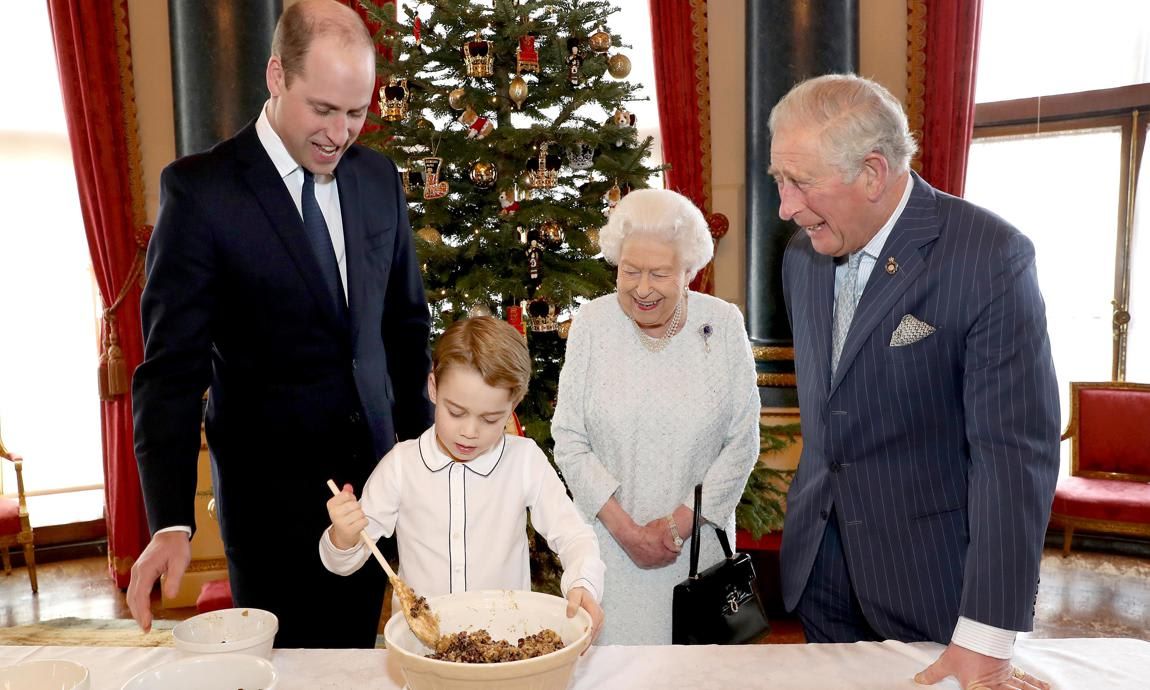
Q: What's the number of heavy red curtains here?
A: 4